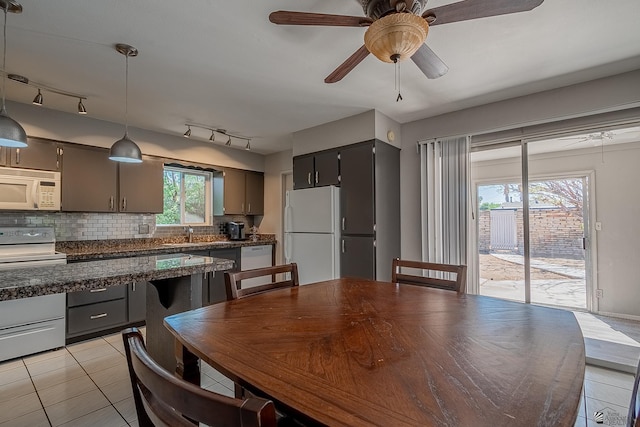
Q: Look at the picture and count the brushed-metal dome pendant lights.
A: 2